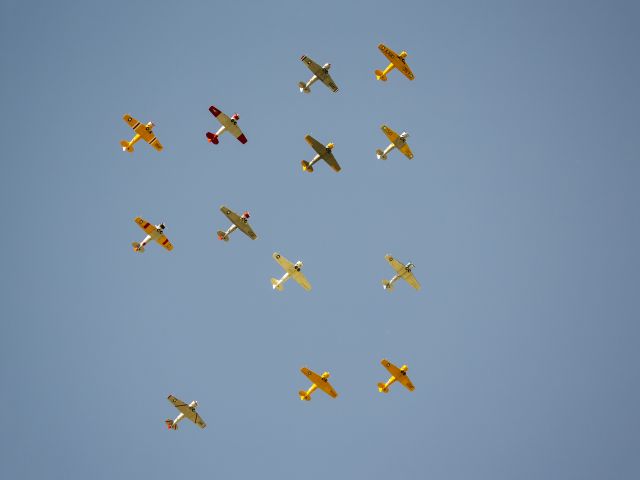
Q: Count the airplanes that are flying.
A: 13